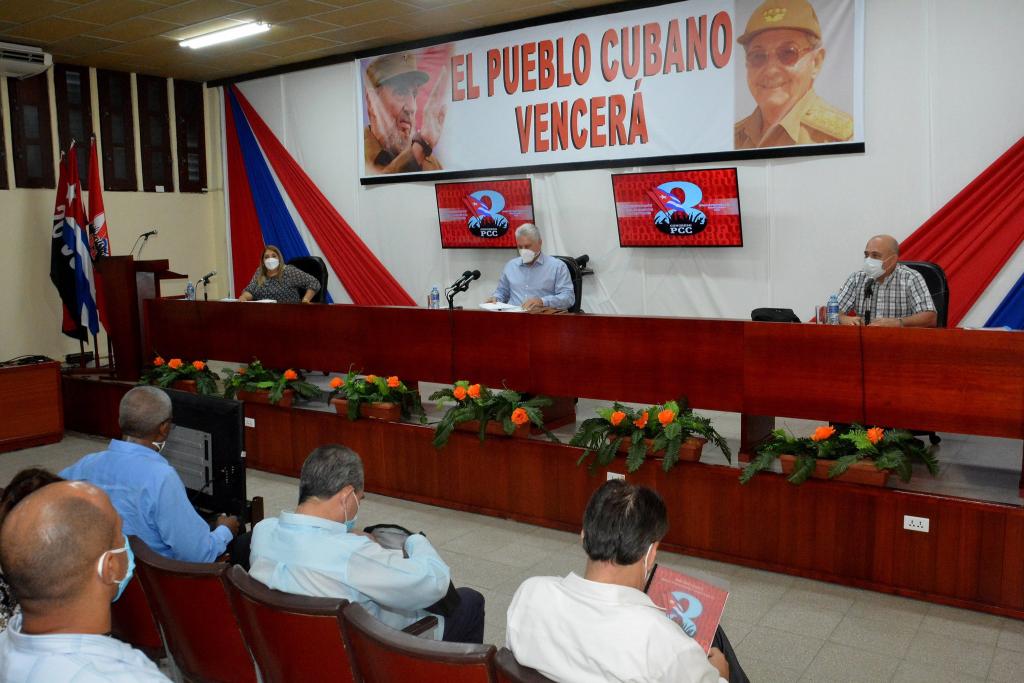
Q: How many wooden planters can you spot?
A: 6